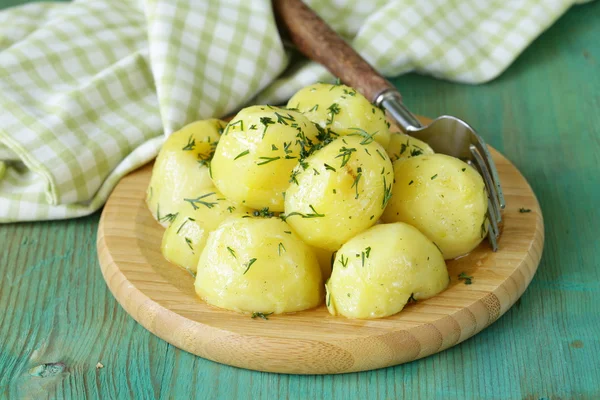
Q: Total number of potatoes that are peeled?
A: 9